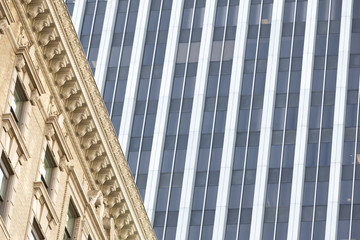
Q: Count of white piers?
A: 9